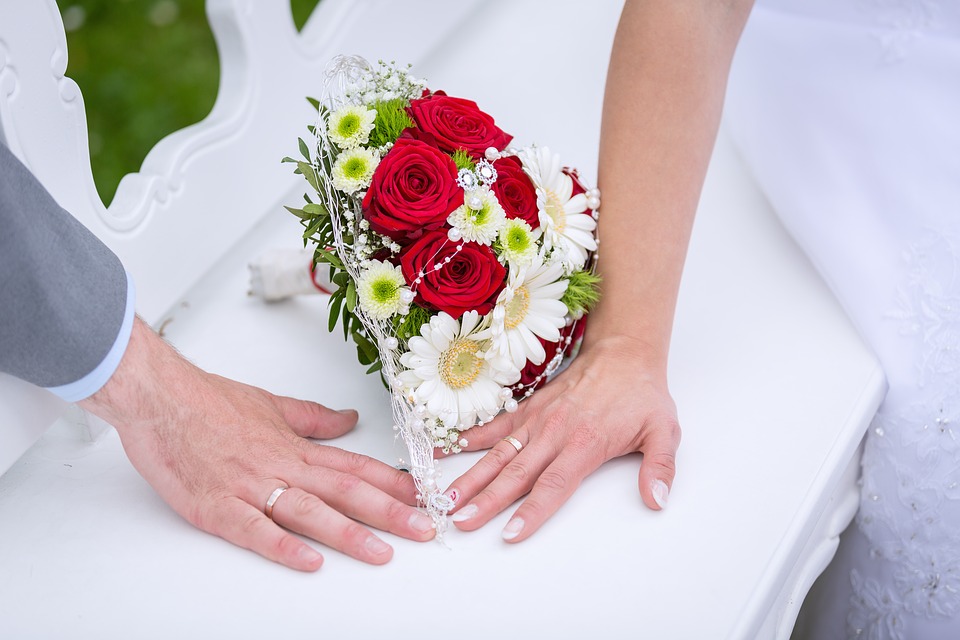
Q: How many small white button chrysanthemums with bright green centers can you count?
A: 5